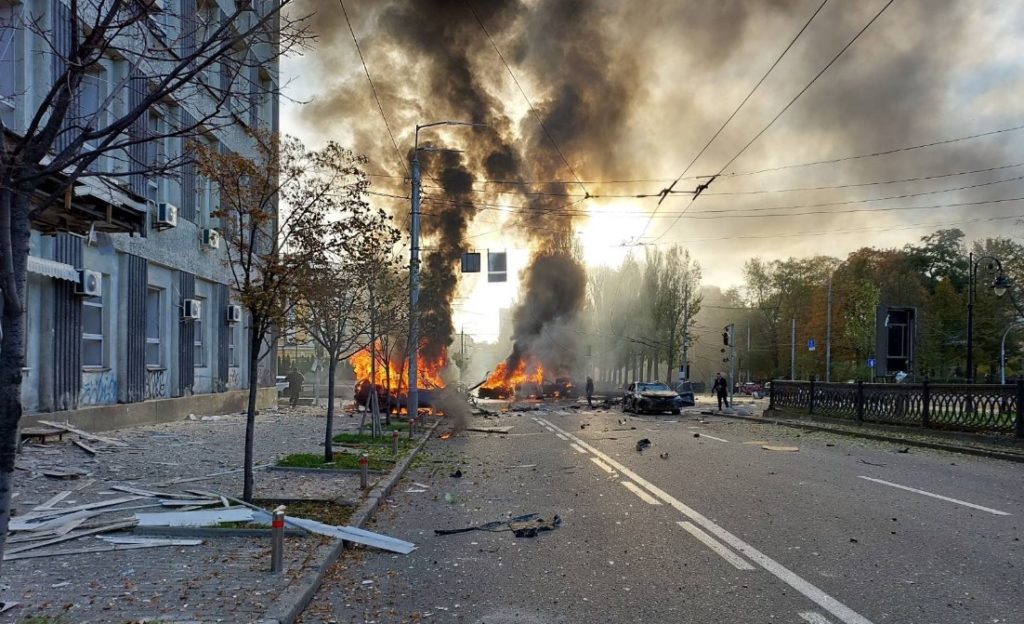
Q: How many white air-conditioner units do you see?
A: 5